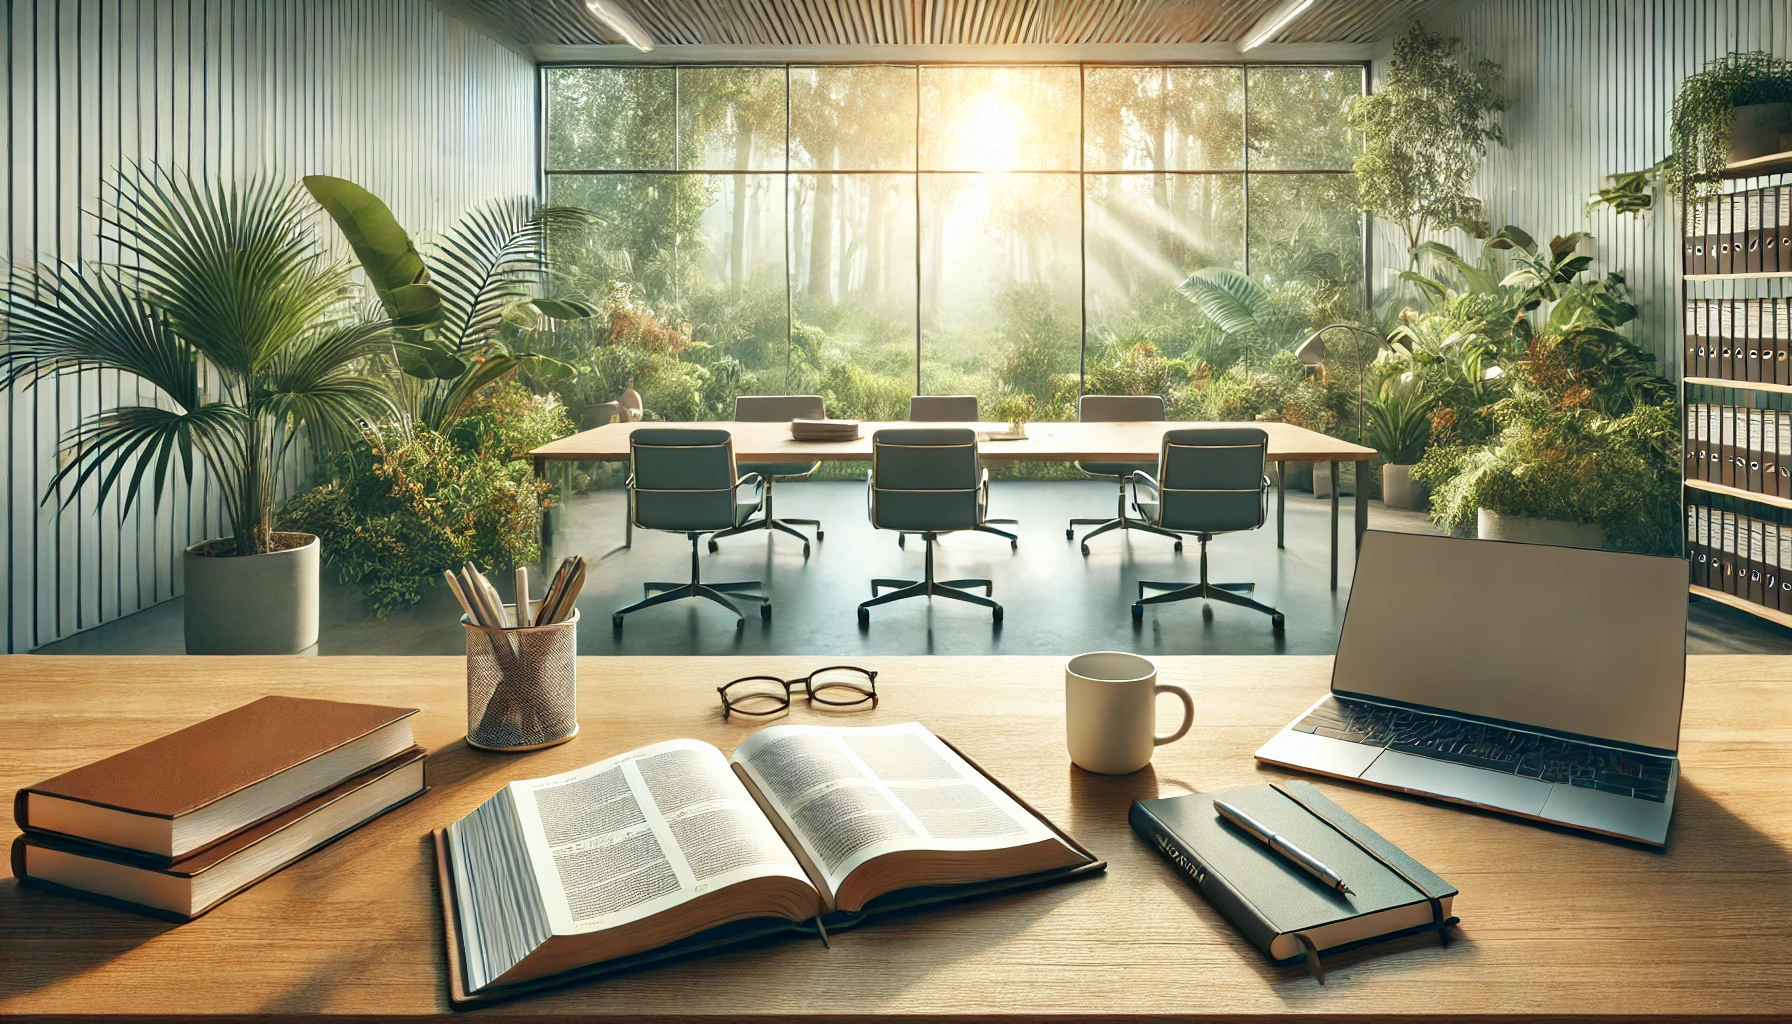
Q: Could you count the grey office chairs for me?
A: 6